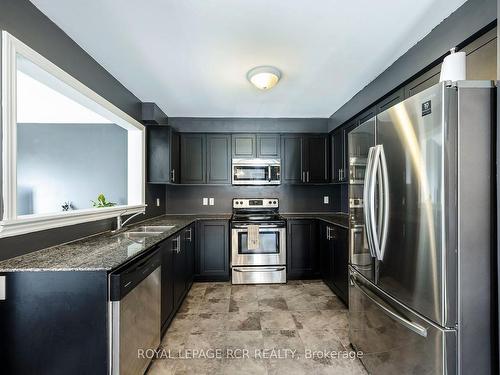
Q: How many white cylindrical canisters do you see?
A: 1